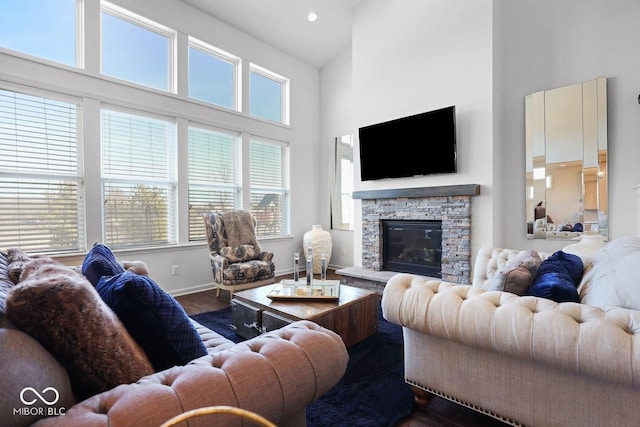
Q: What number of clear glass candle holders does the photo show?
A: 4